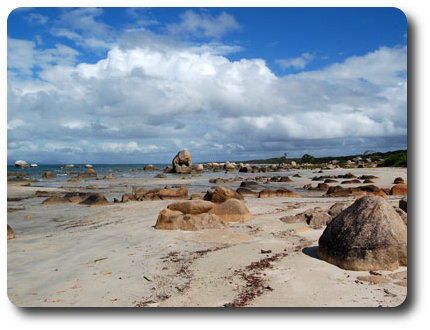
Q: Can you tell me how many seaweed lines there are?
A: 2